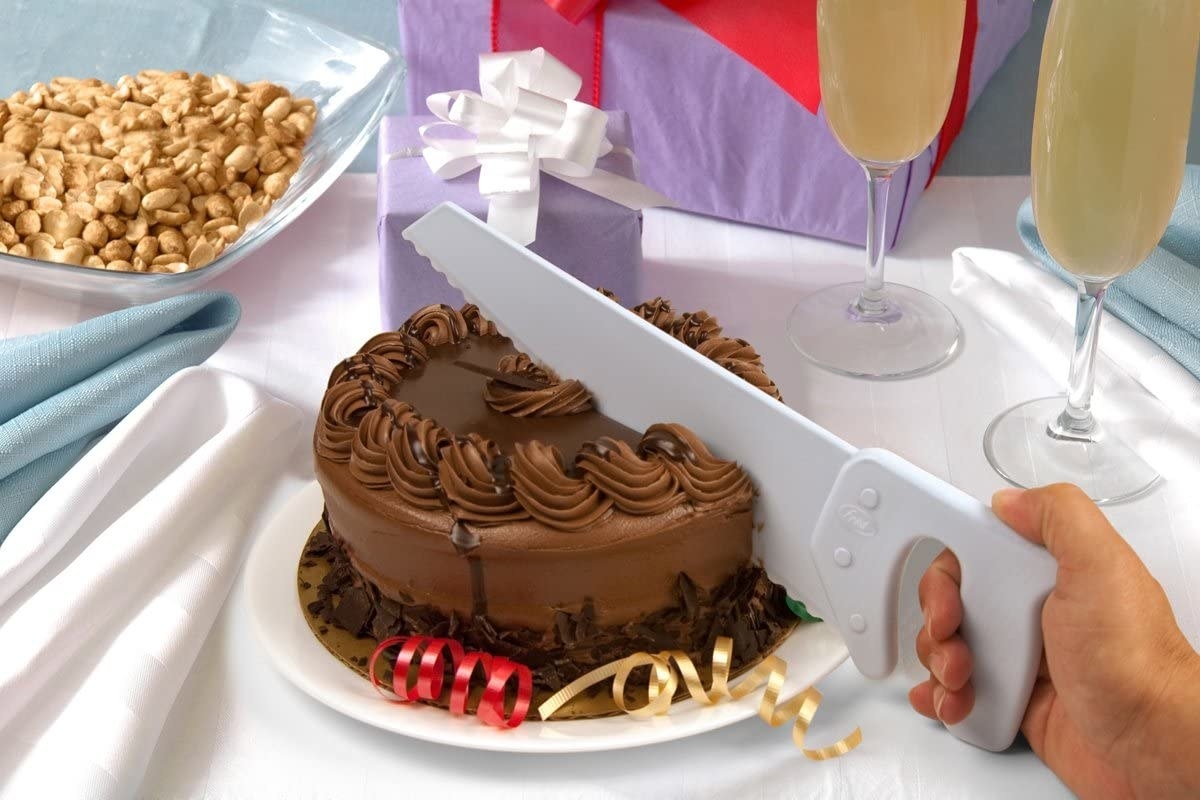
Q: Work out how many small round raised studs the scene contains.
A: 3